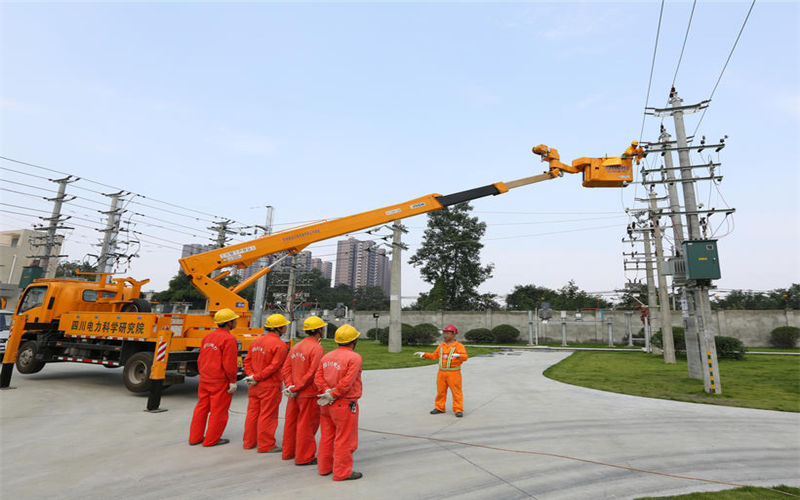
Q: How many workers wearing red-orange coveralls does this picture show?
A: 4